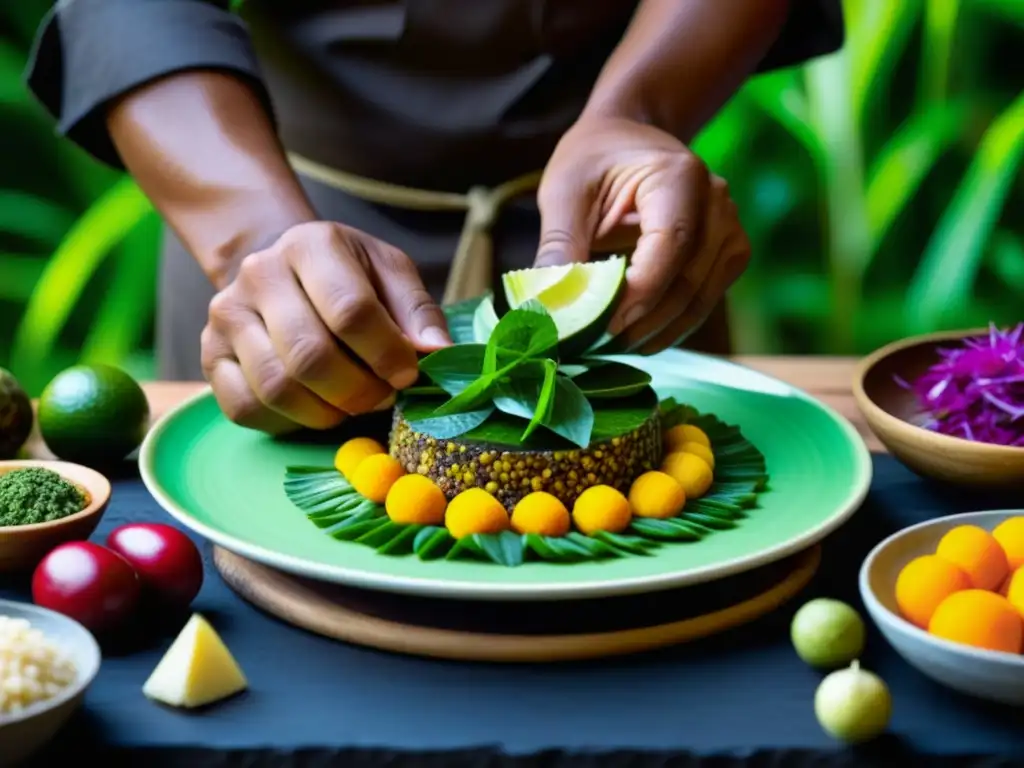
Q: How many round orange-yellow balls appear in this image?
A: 15